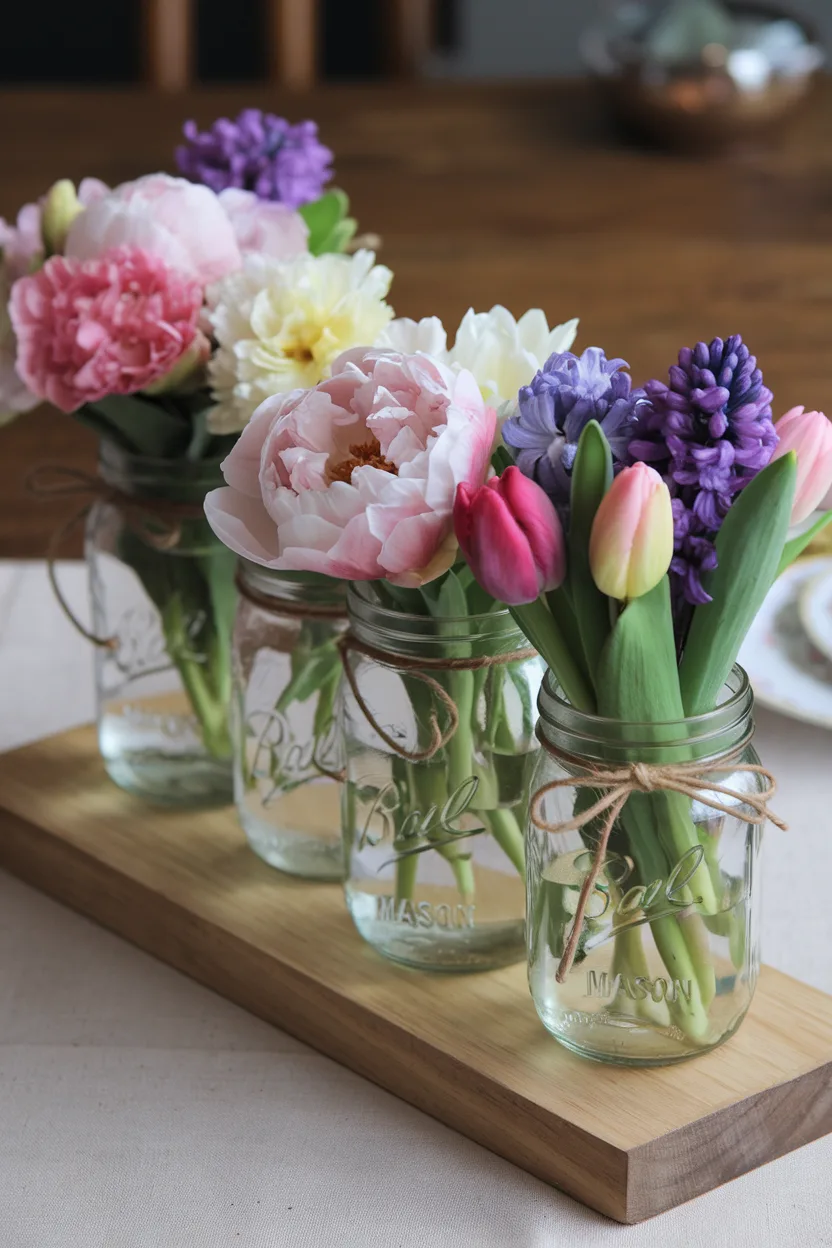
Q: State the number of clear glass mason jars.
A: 4